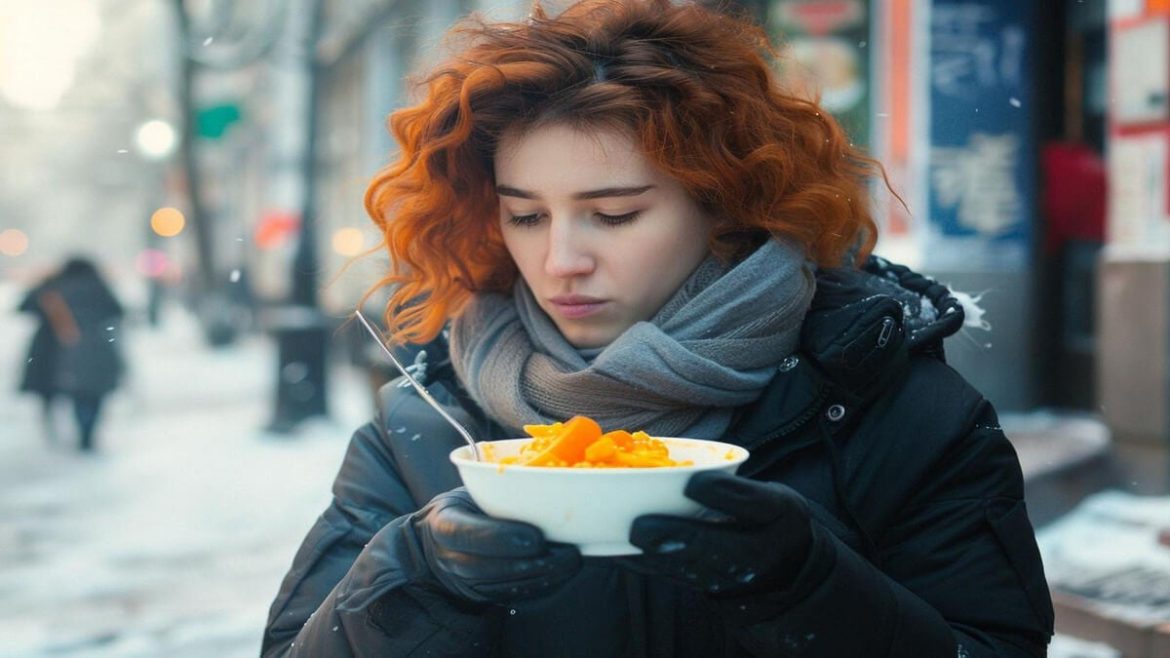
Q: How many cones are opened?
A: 0